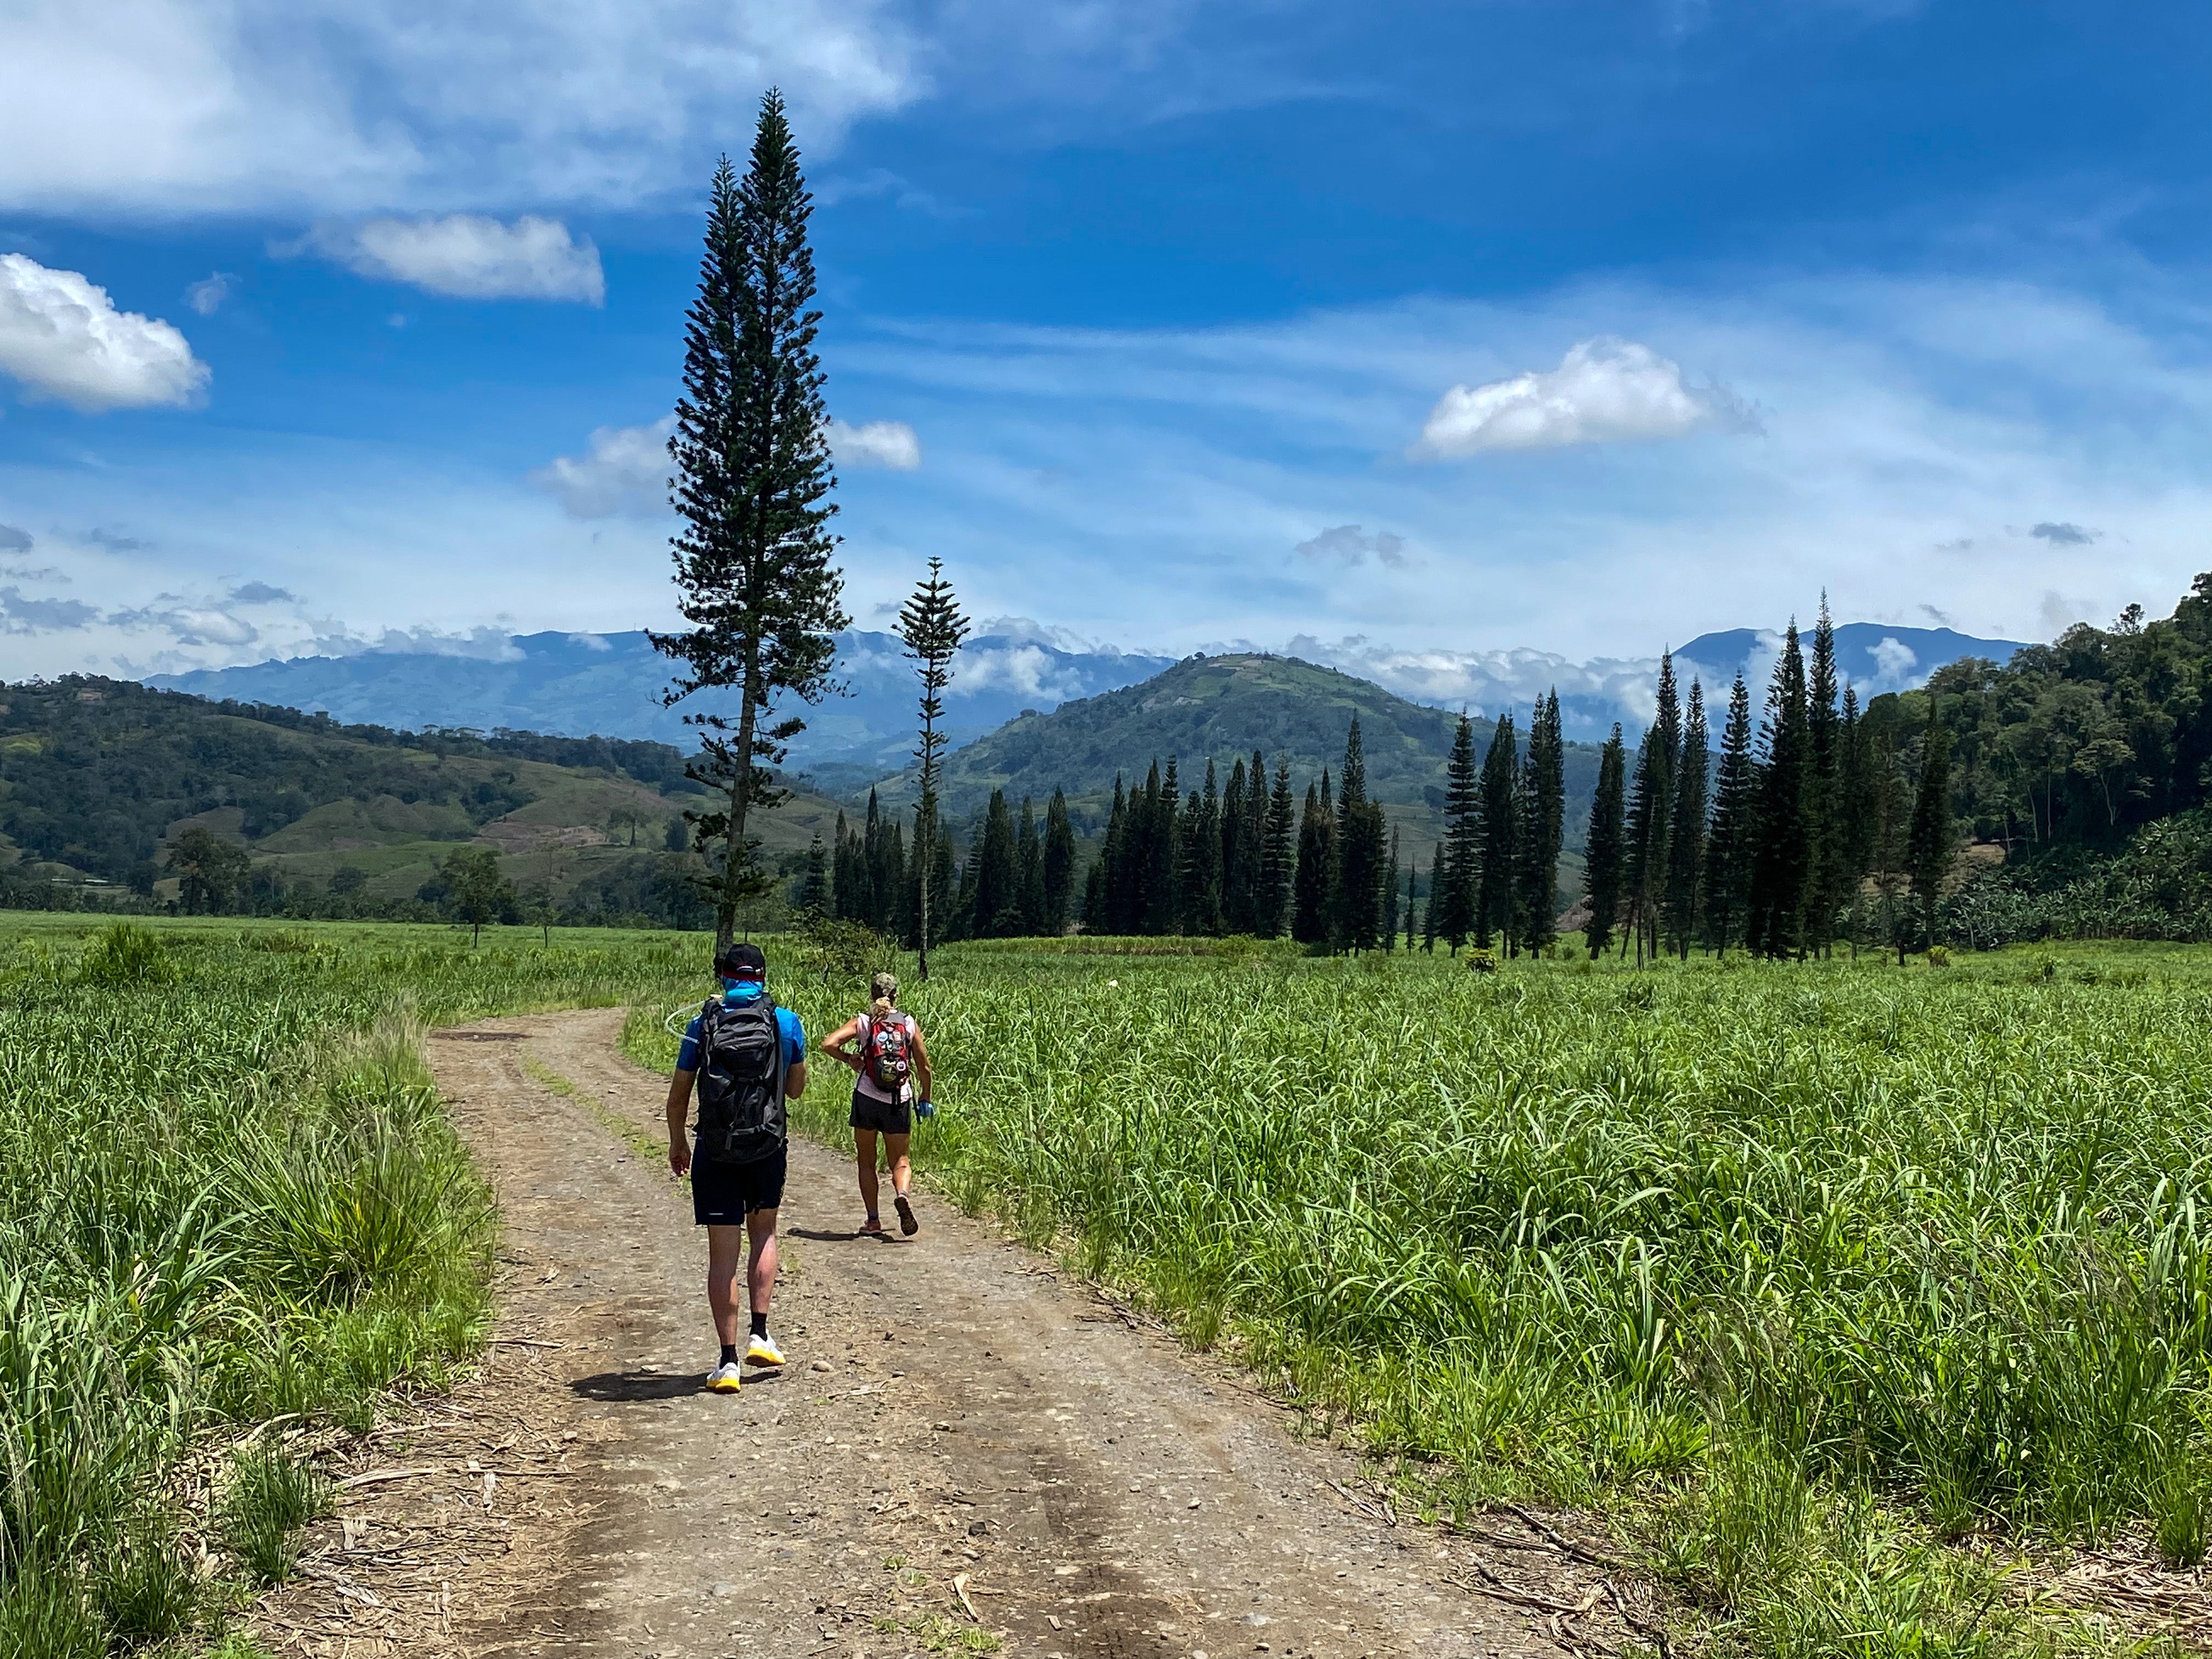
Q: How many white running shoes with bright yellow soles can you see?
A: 2